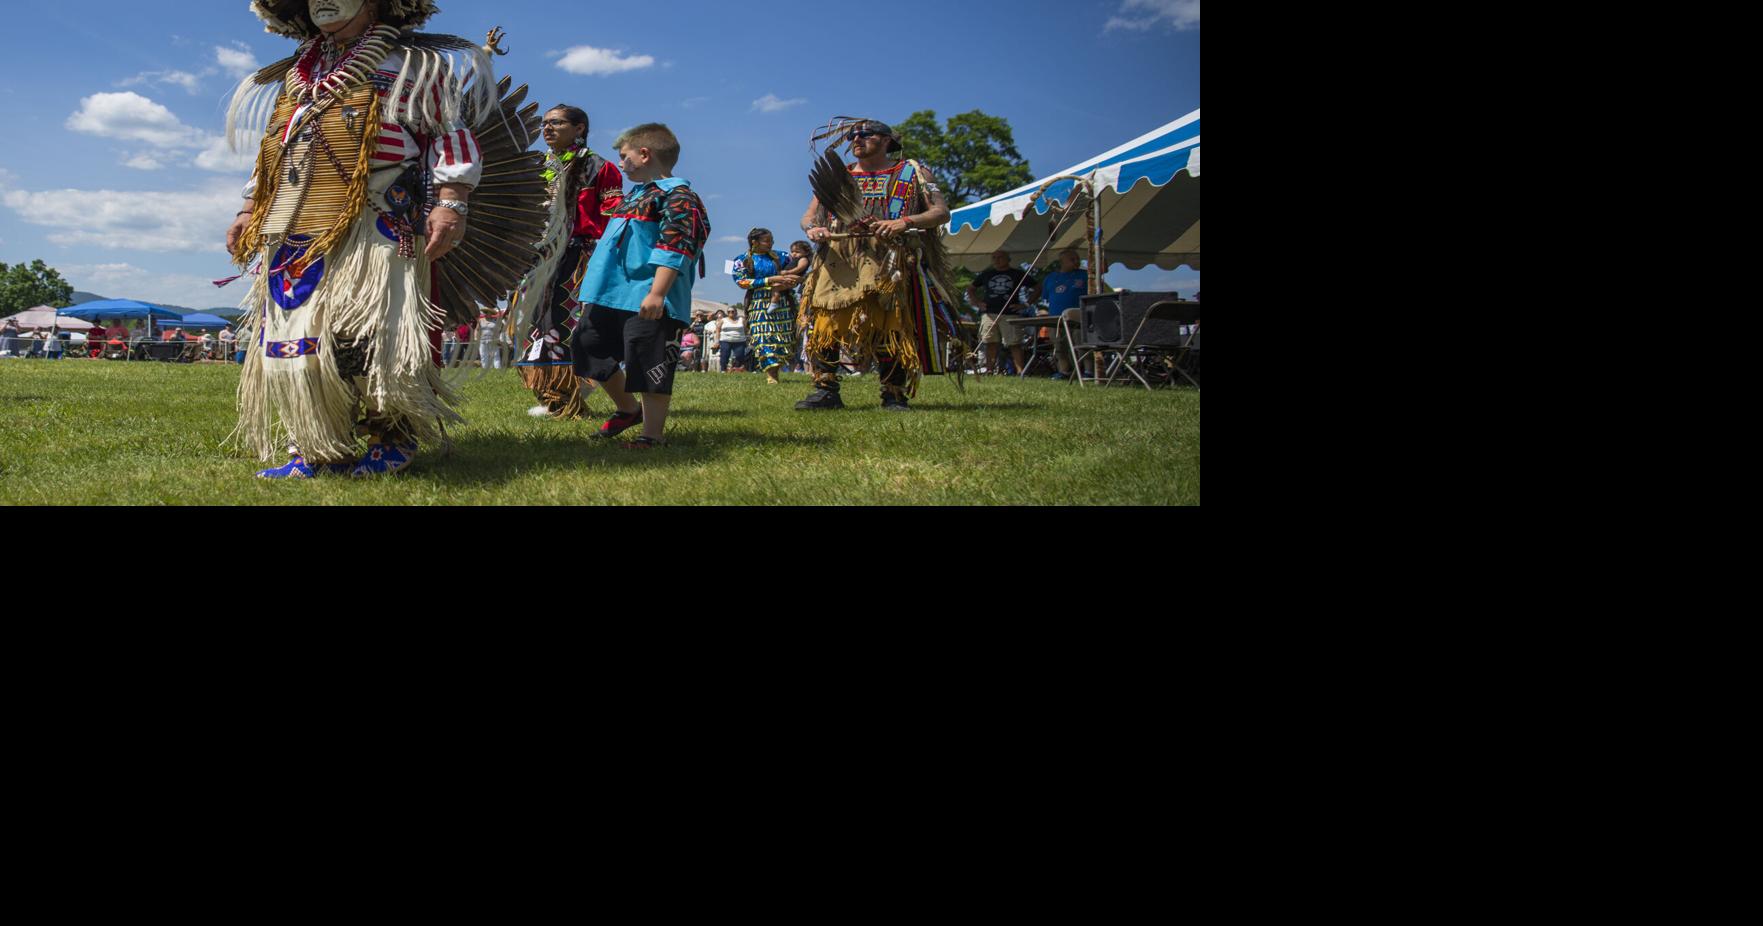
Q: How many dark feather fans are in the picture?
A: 2